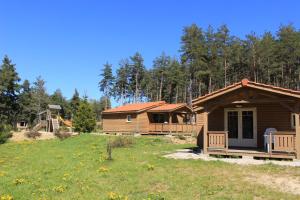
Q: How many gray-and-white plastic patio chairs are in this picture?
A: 1